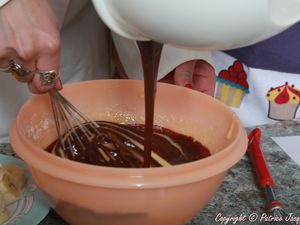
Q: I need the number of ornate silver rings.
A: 2